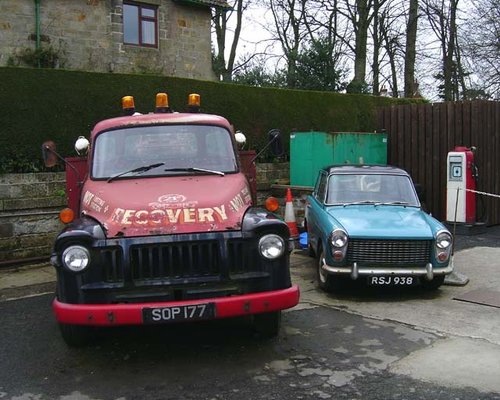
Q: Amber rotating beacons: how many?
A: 3